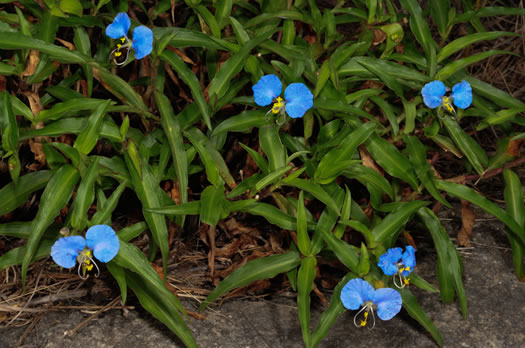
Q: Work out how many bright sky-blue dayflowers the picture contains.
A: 6